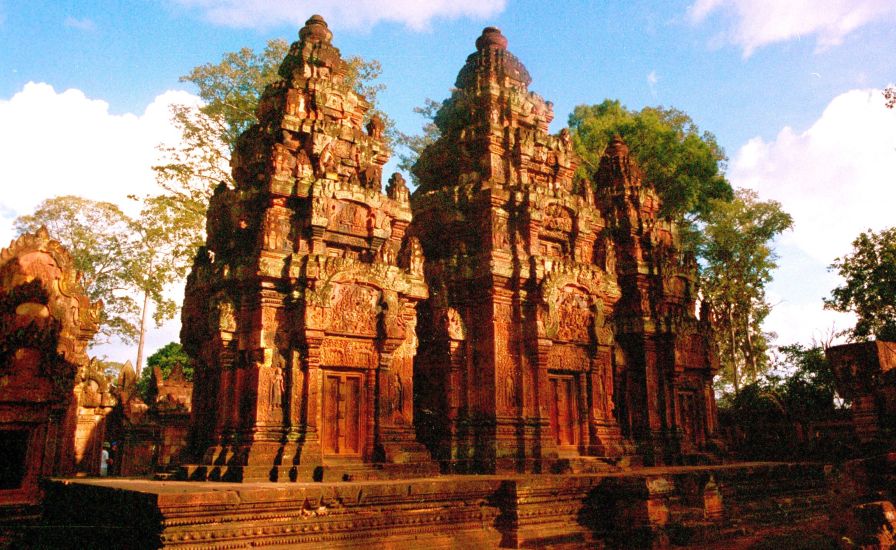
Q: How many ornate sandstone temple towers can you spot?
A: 3